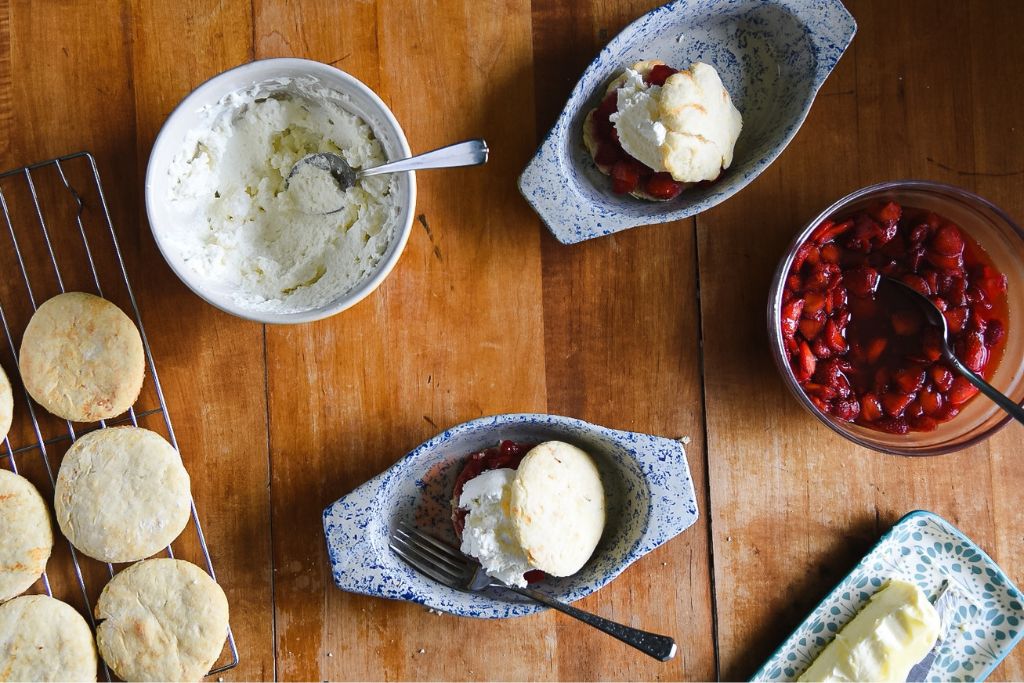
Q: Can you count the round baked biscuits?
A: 8